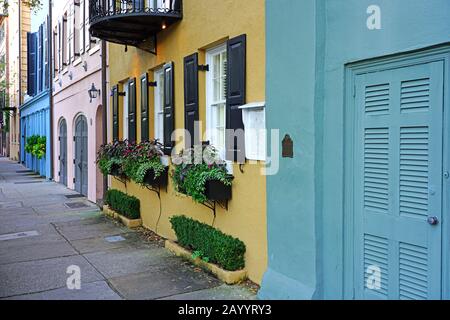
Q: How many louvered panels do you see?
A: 6